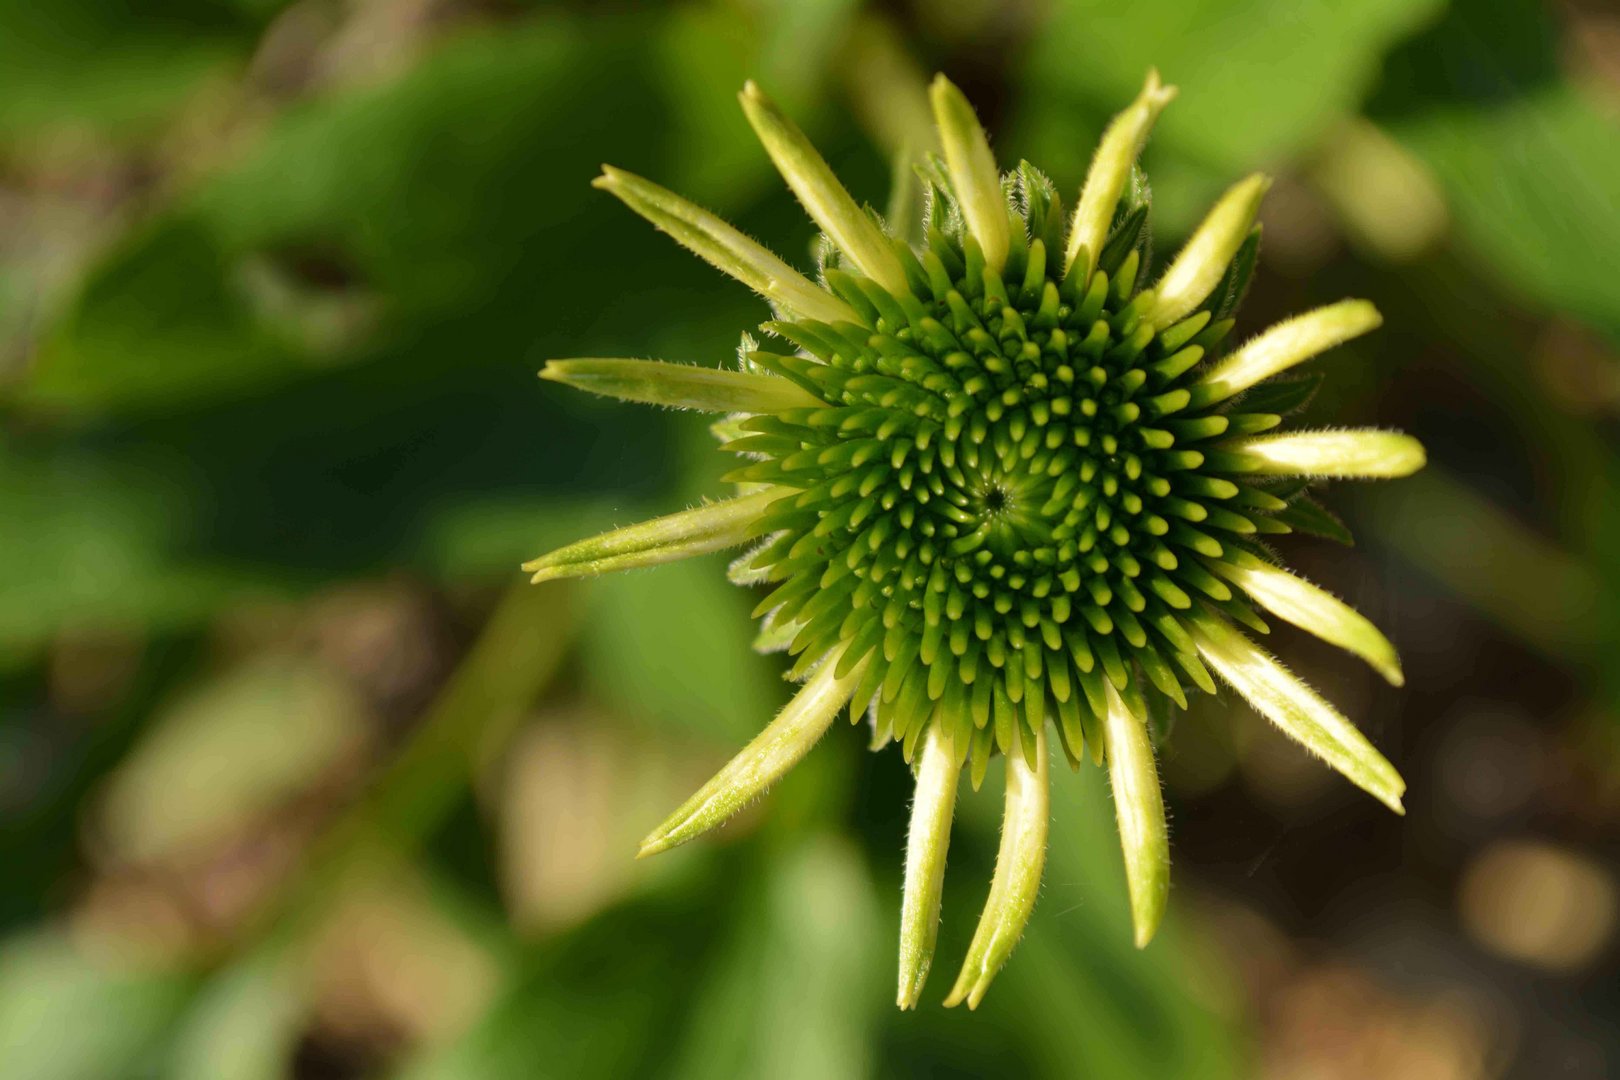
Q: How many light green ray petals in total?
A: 15